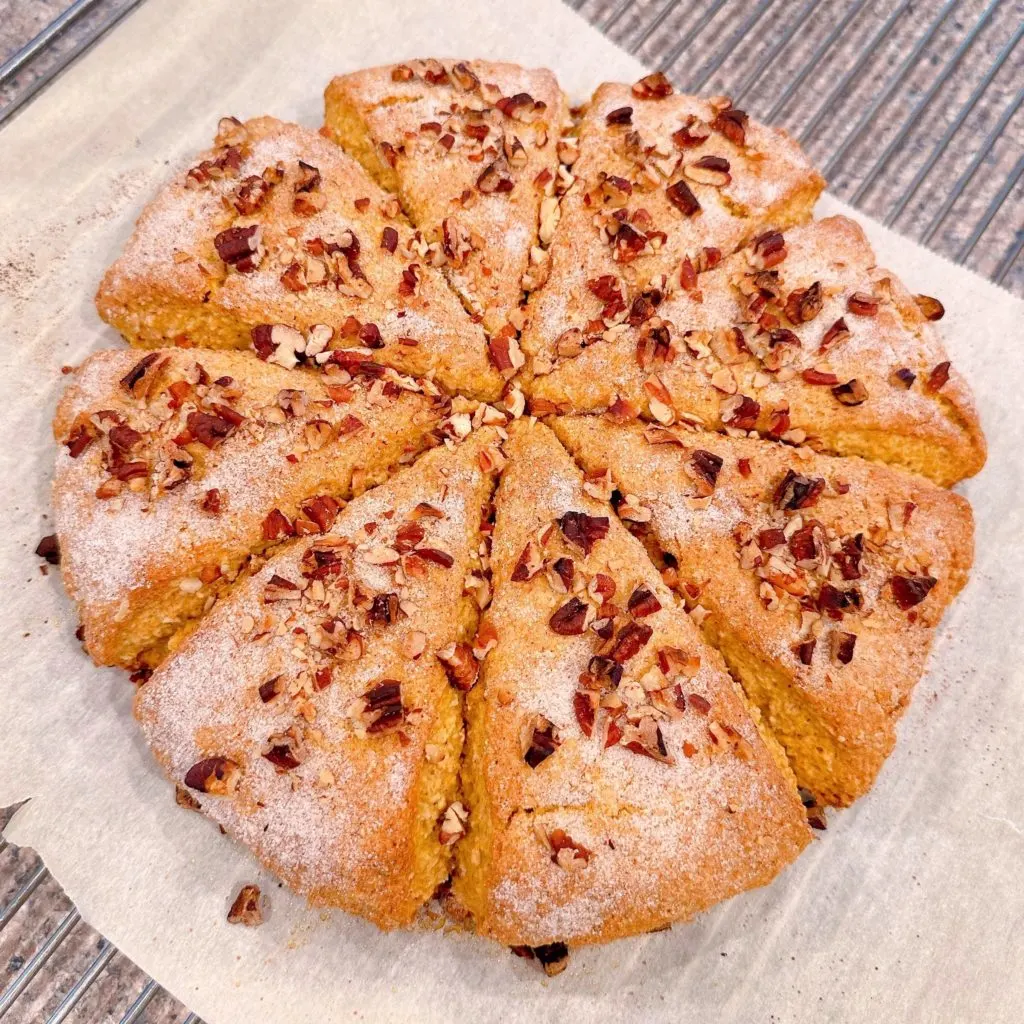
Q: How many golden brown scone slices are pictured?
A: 8